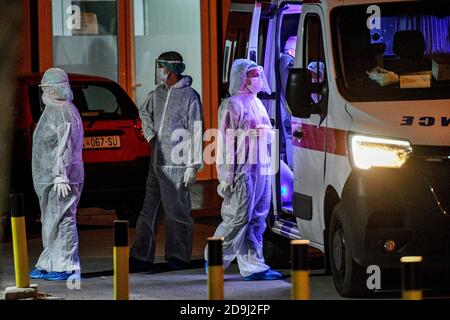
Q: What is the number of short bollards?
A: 5